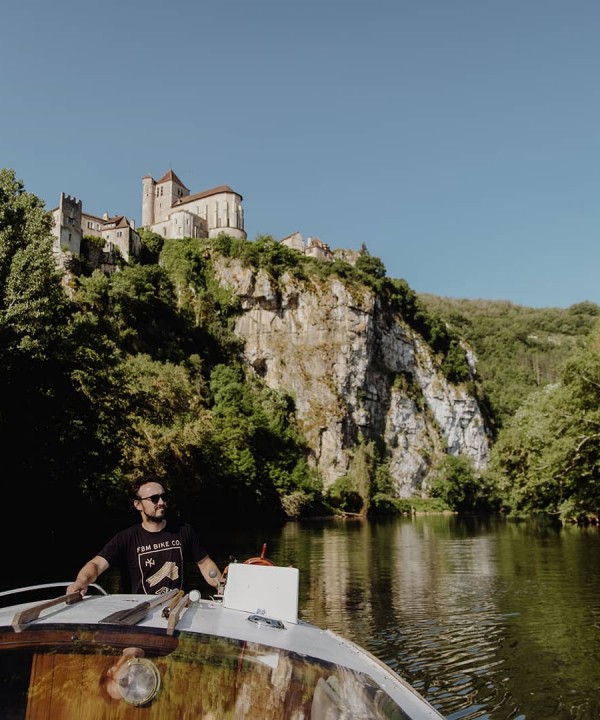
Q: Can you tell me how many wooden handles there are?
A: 2